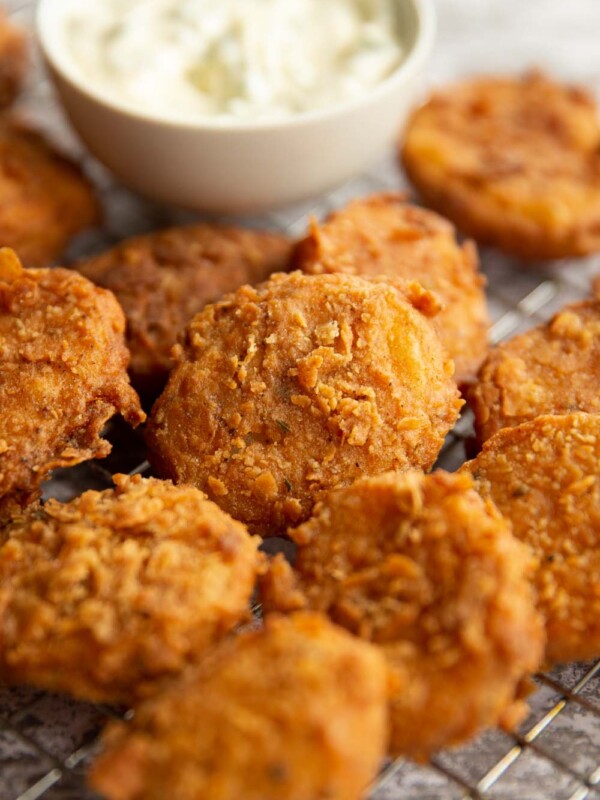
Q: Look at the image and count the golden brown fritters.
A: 12